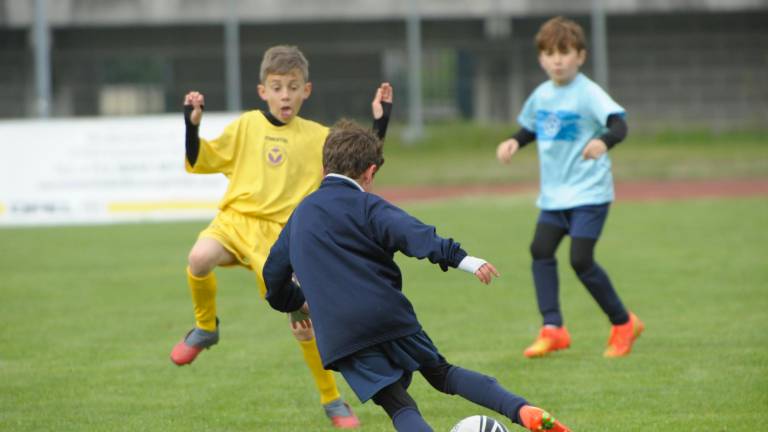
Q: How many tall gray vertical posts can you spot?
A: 4